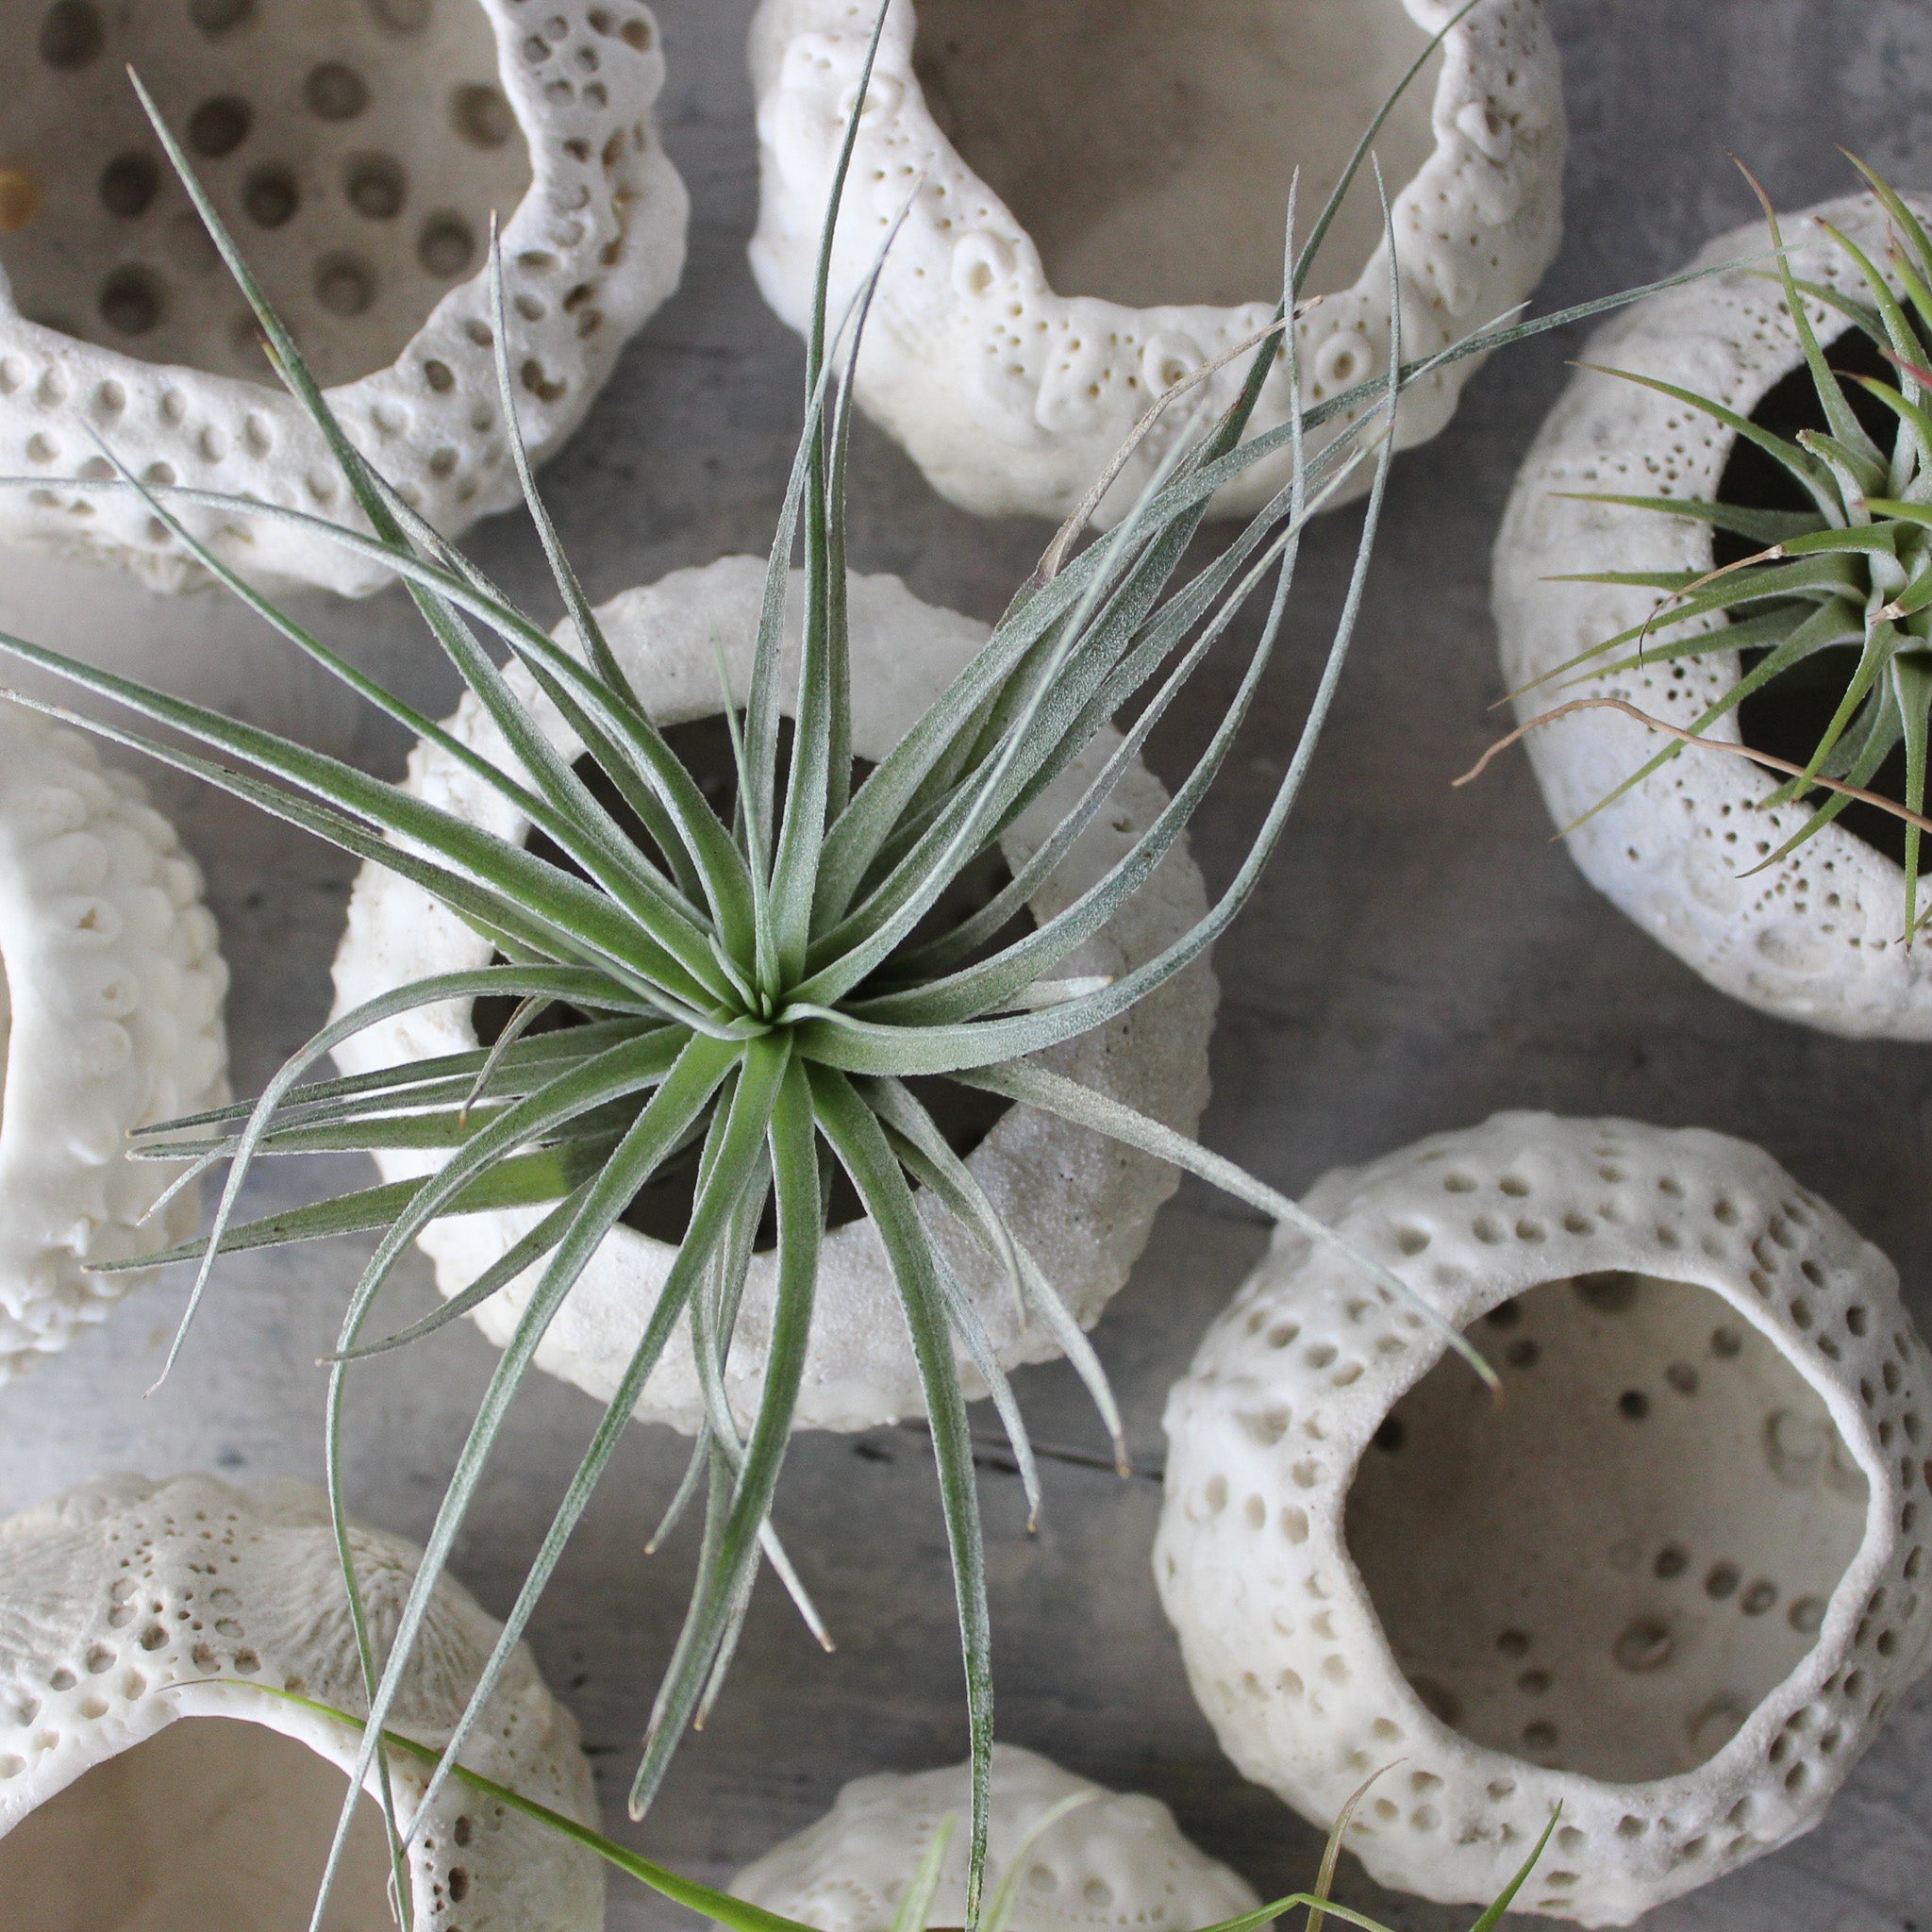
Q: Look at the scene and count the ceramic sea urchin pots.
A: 8